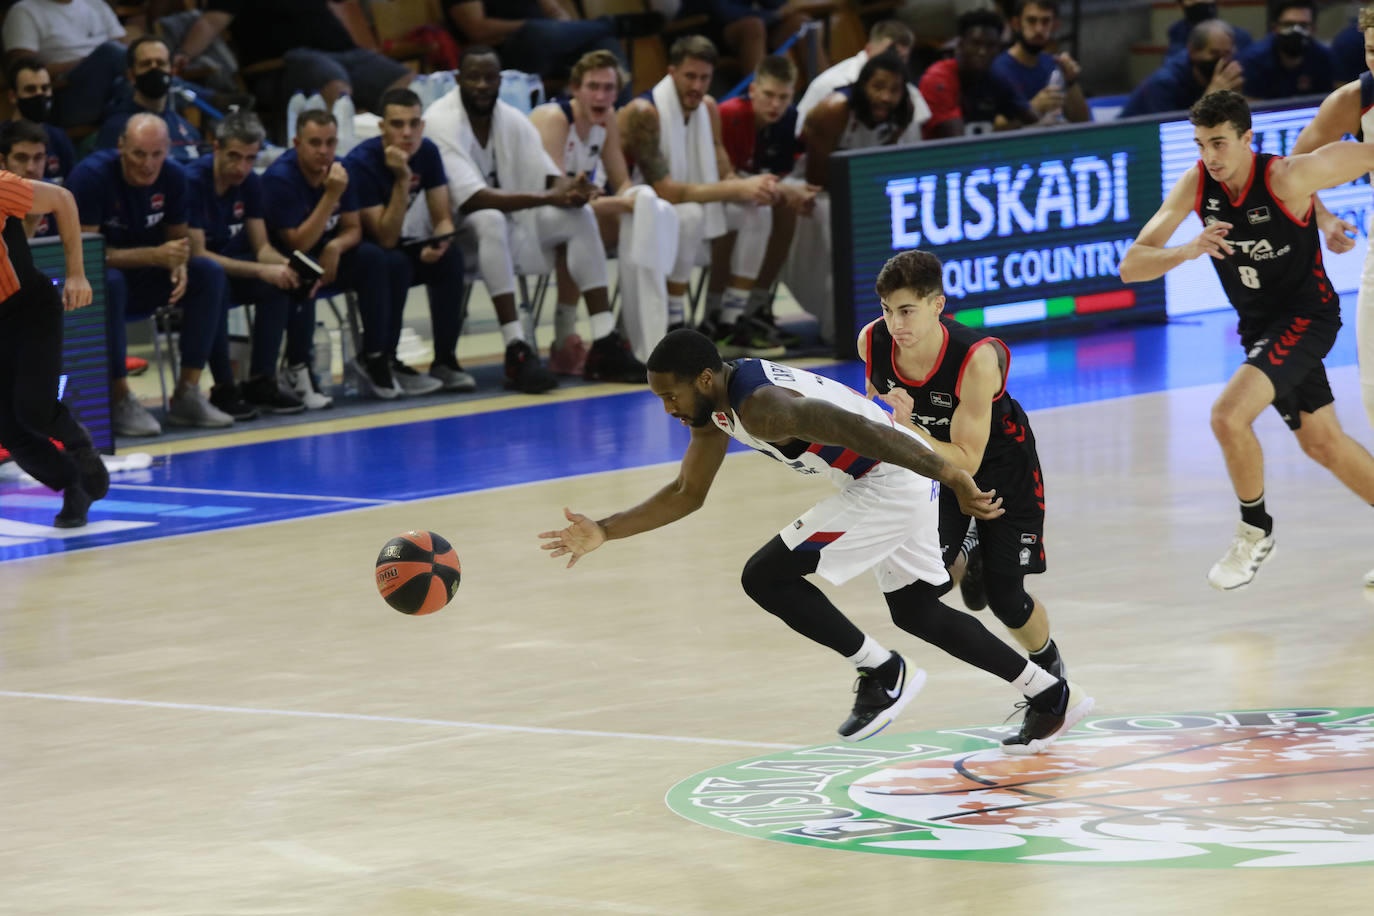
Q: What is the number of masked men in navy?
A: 5